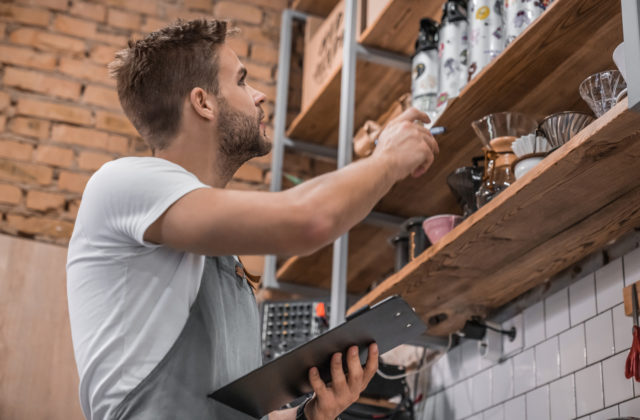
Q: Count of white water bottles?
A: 4